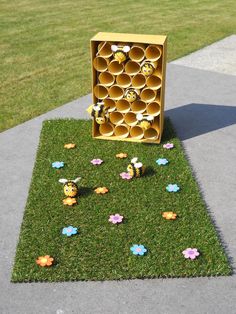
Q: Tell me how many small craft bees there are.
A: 7